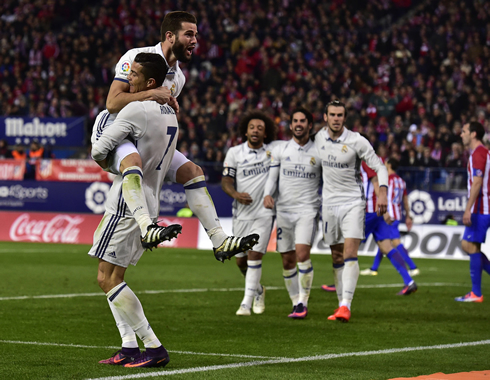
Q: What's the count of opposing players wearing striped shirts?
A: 3